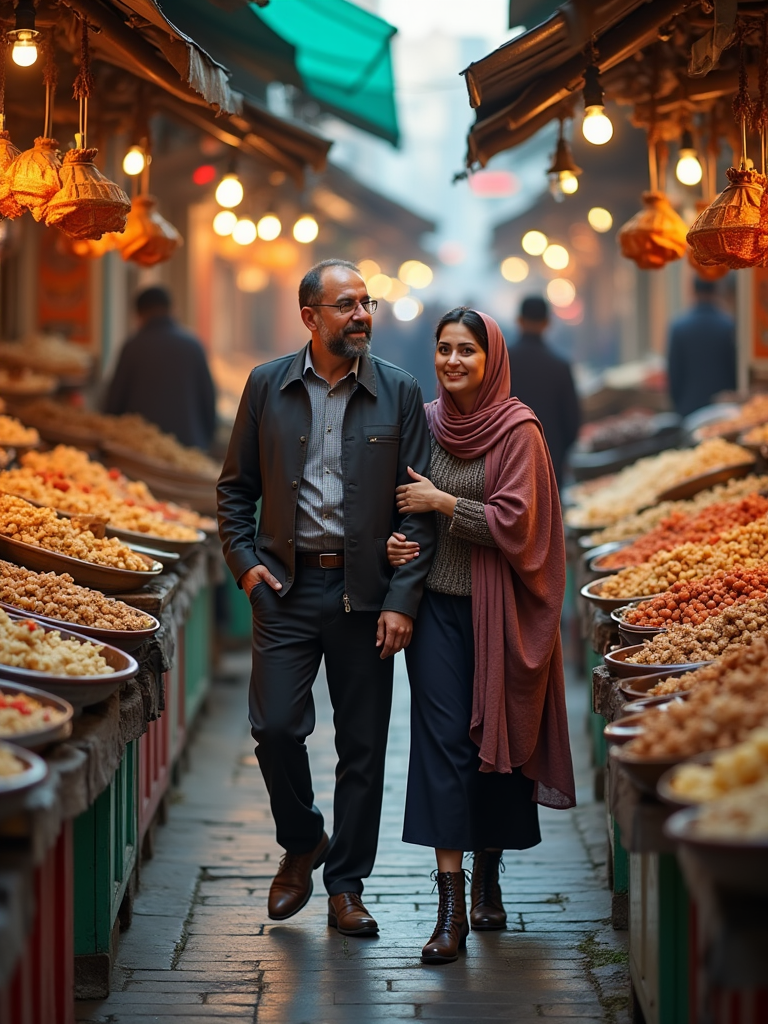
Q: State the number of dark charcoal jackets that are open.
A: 1